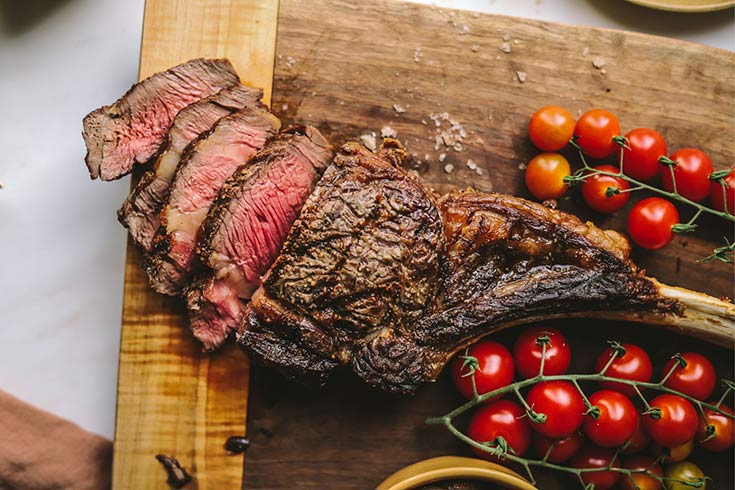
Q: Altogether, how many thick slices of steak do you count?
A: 4